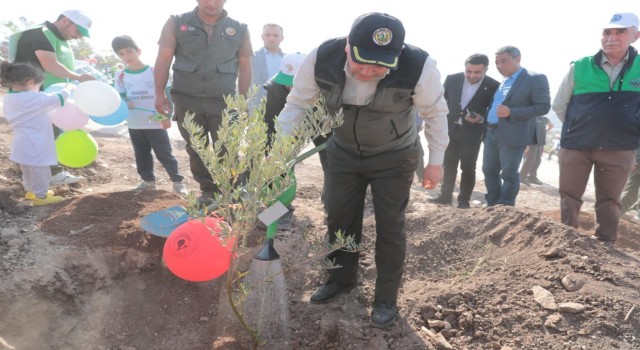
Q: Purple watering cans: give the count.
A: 0